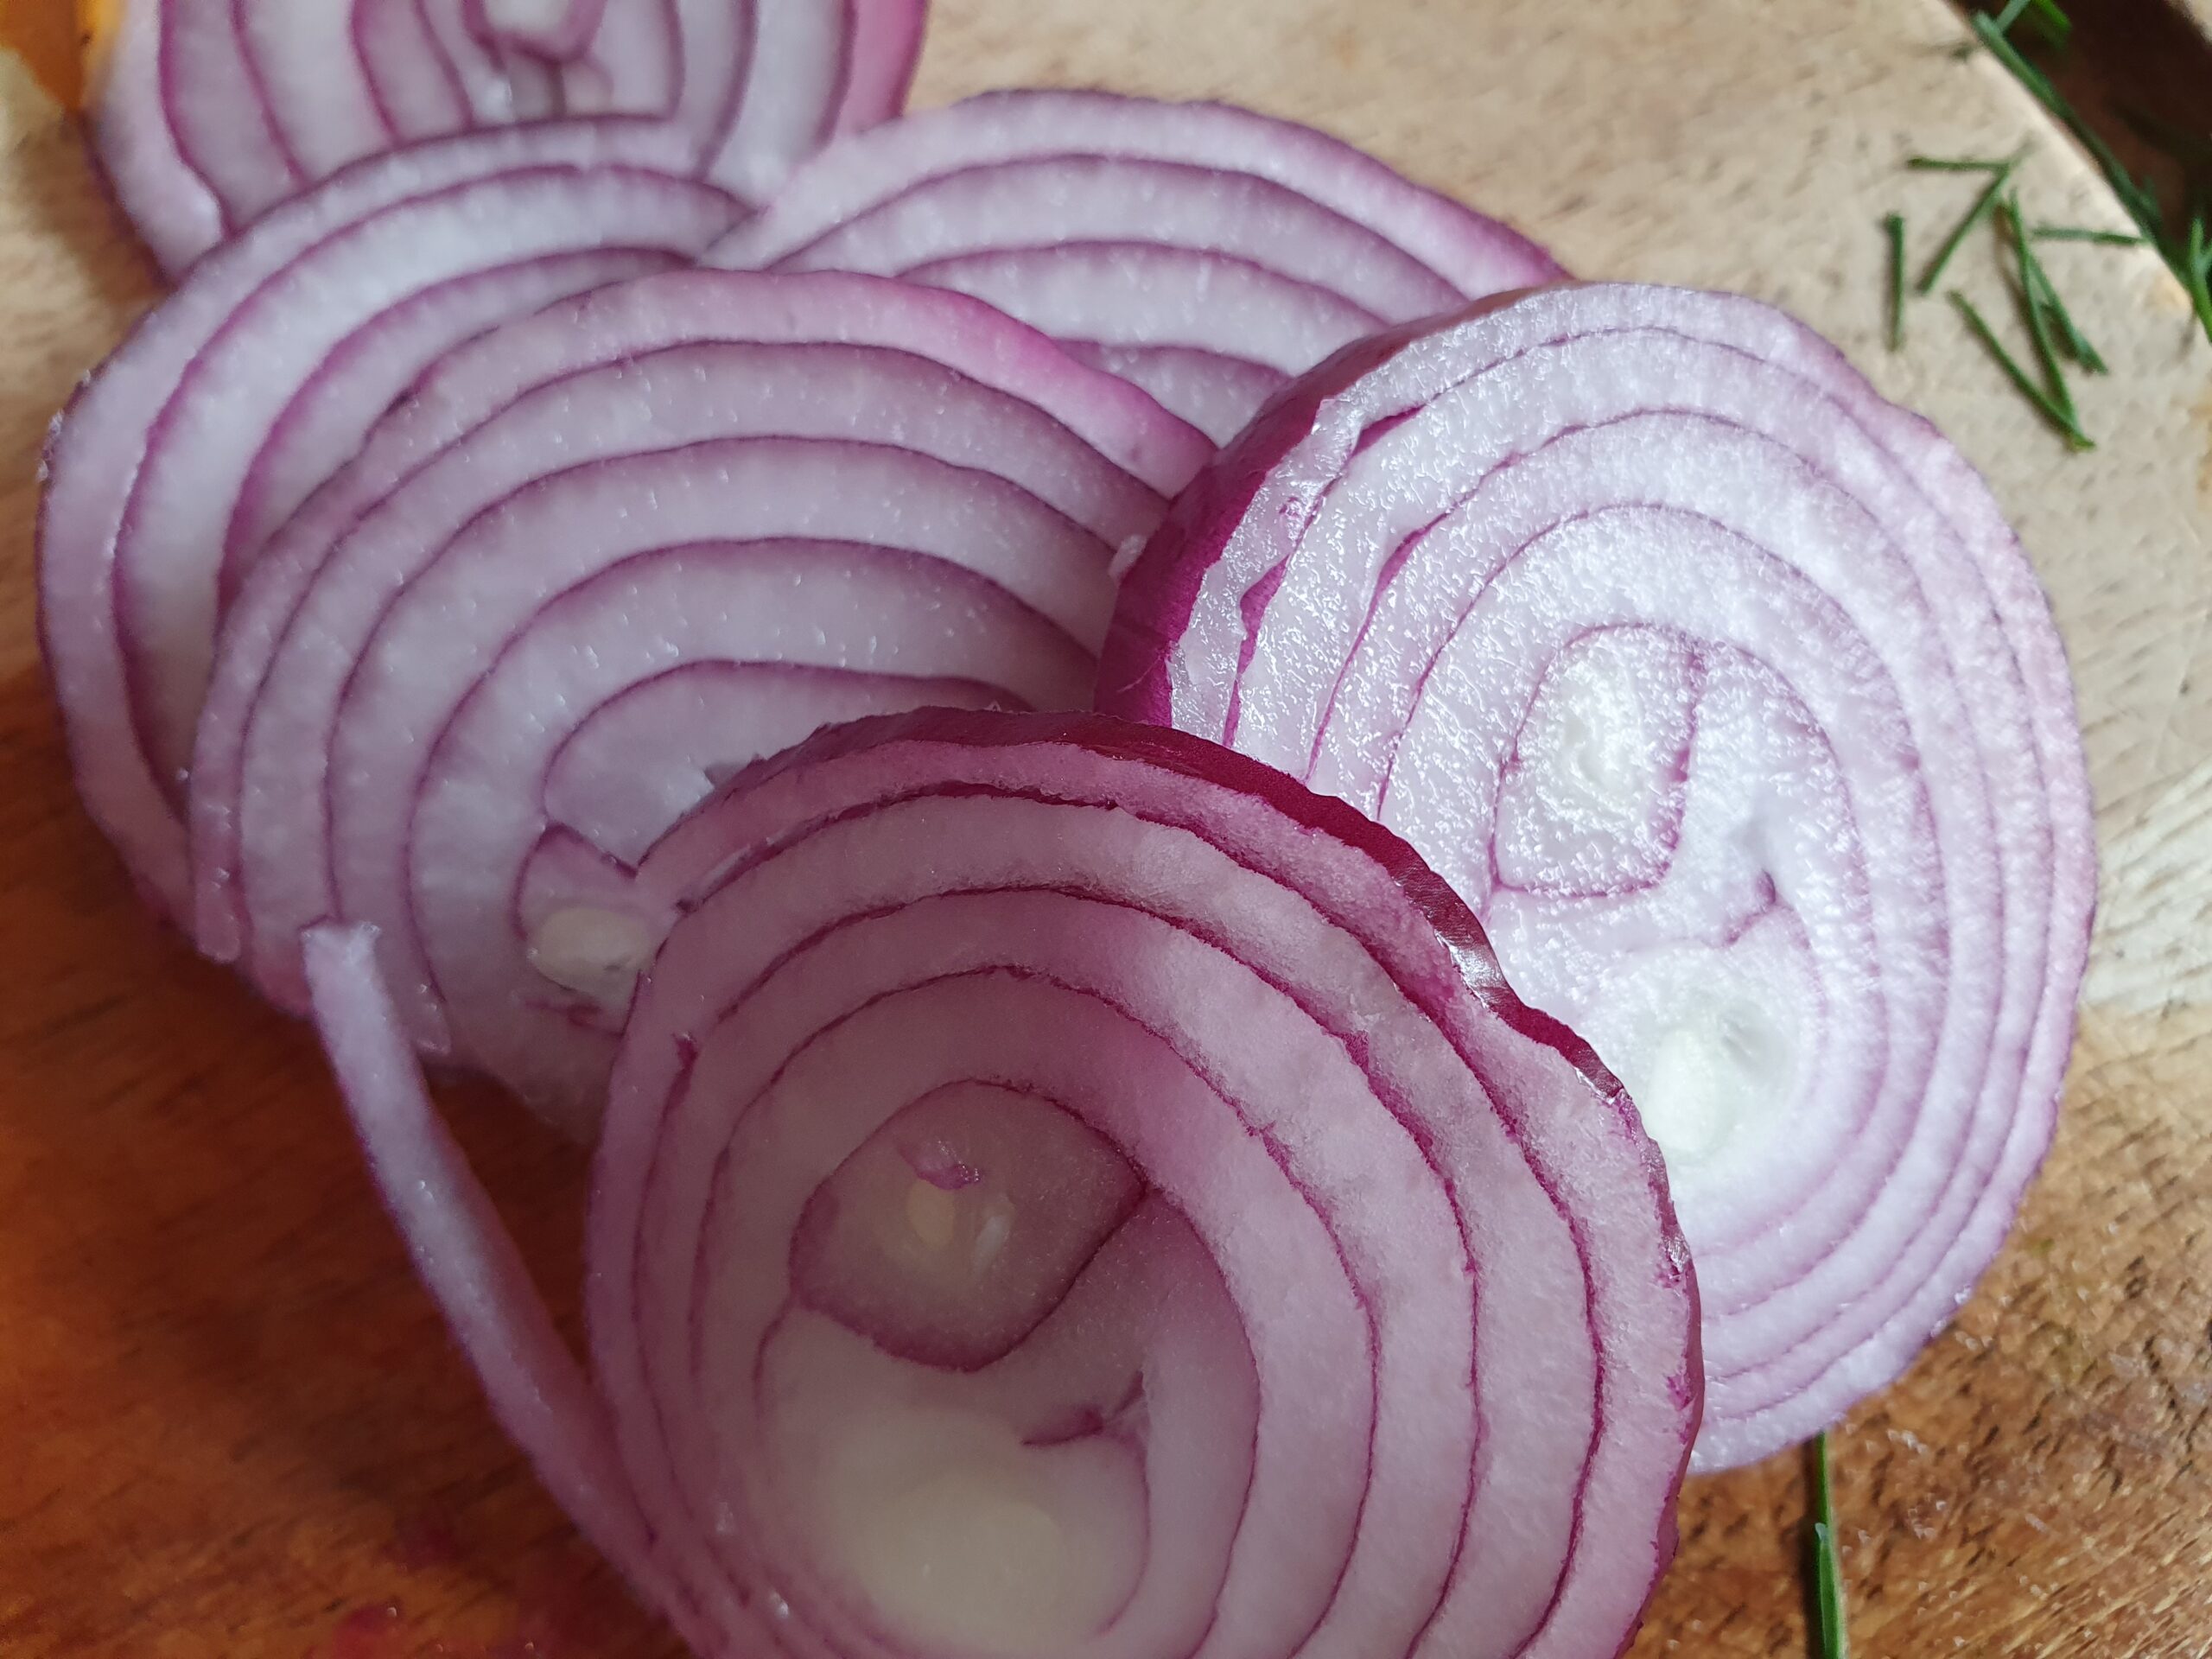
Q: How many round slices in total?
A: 6